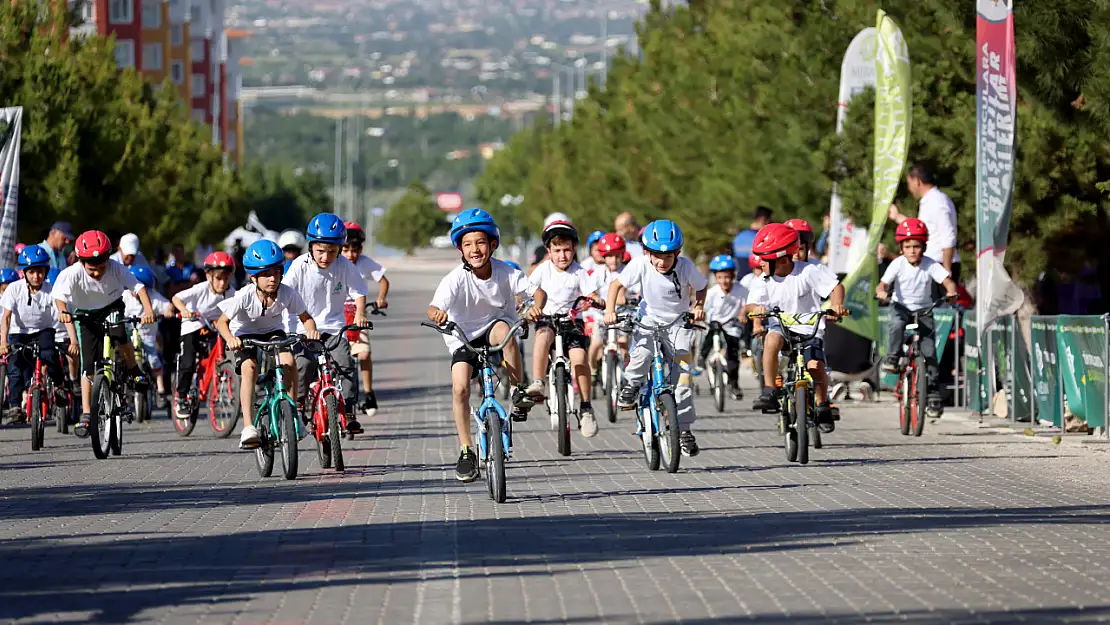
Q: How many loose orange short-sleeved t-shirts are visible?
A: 0